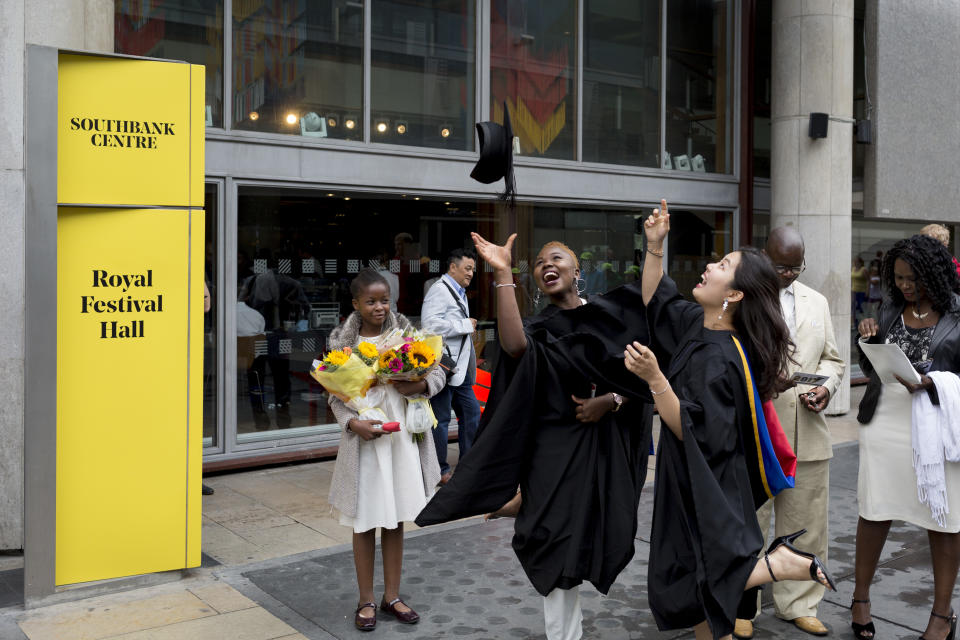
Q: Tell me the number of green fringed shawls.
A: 0